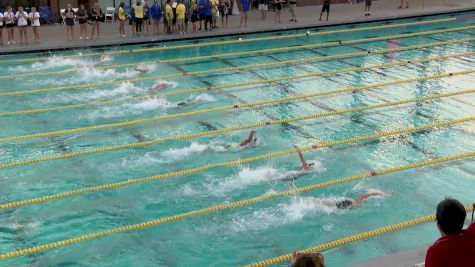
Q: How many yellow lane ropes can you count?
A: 9